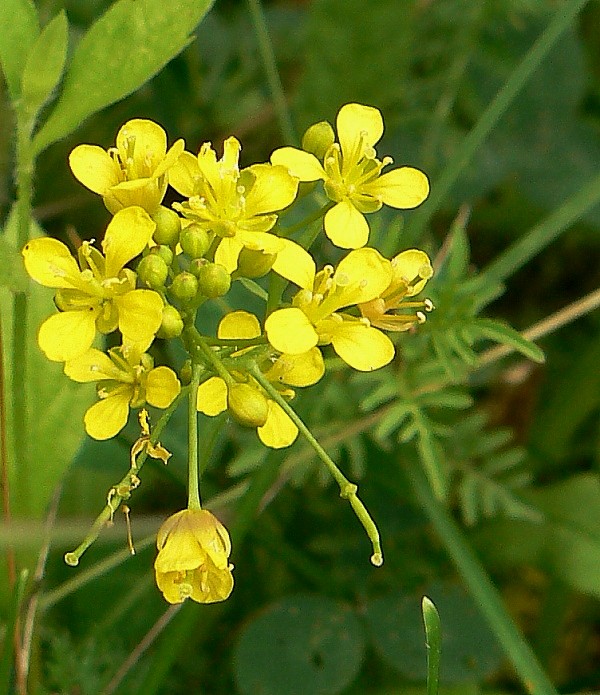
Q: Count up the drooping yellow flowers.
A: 1